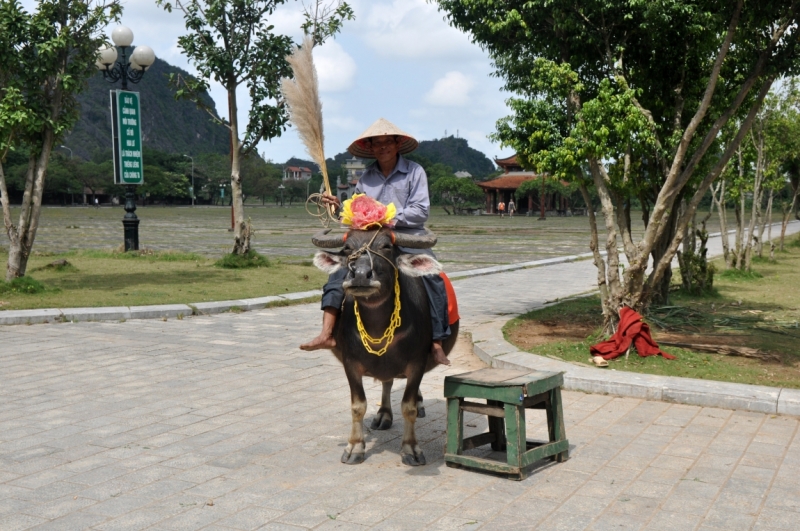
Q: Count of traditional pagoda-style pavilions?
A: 1